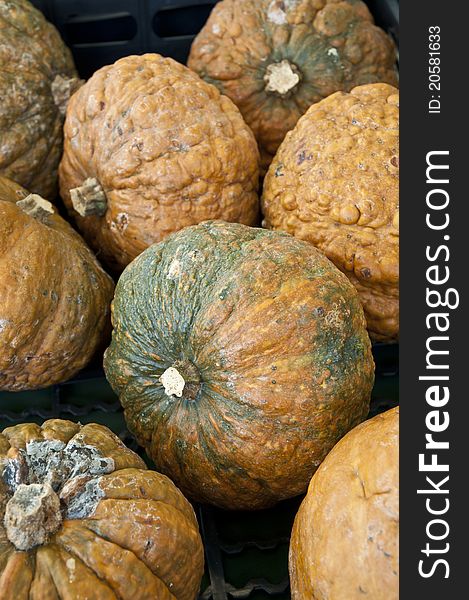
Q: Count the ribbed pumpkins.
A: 1